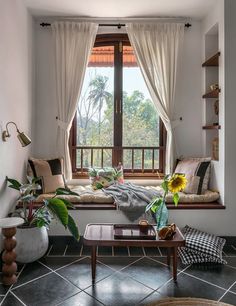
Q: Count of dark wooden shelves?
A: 3